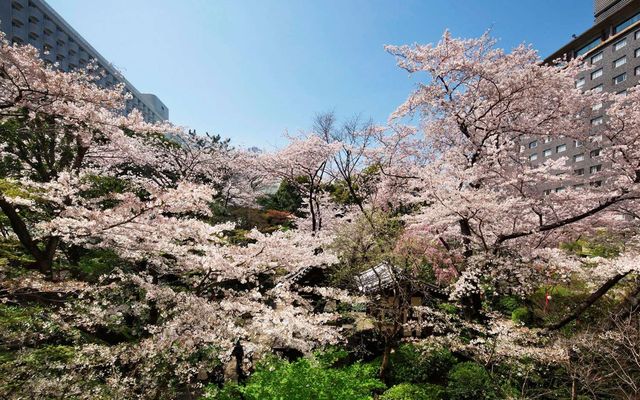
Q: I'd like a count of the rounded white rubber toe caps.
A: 0